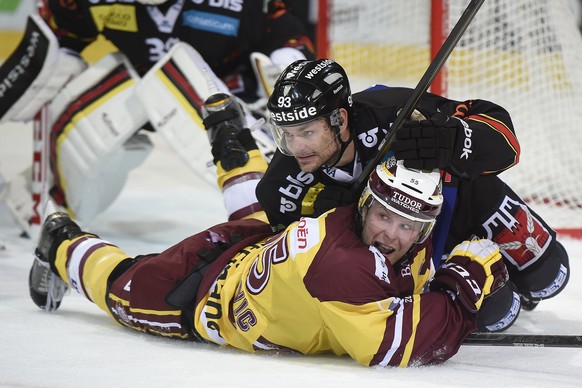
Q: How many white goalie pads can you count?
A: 2